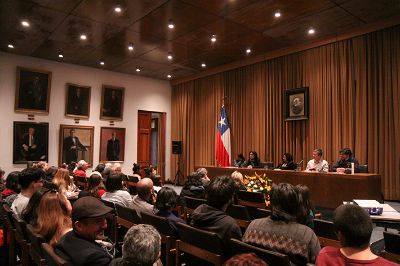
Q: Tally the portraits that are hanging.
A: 7